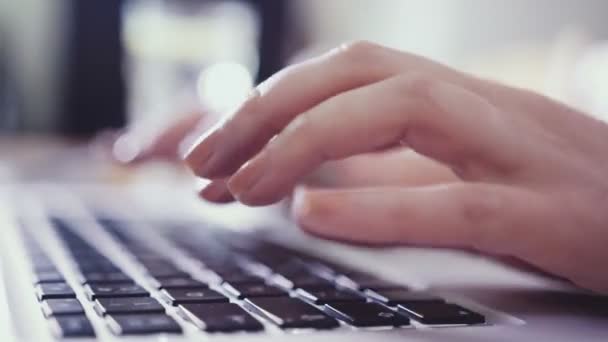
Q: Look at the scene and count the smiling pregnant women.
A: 0